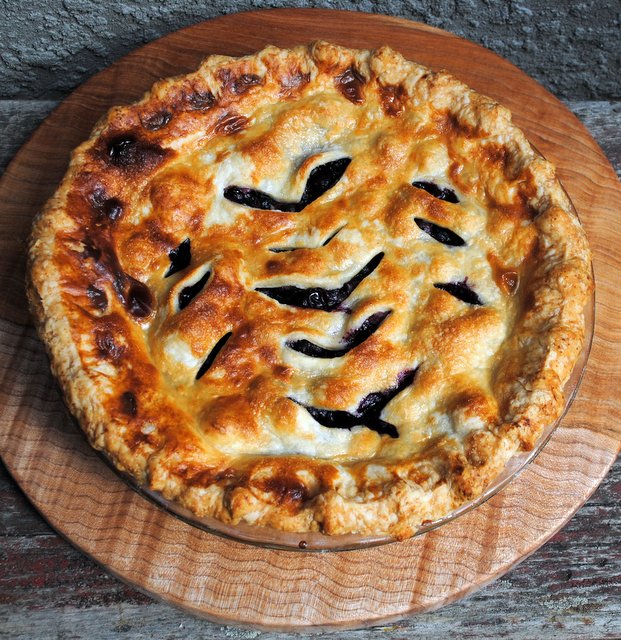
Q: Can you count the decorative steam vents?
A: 11